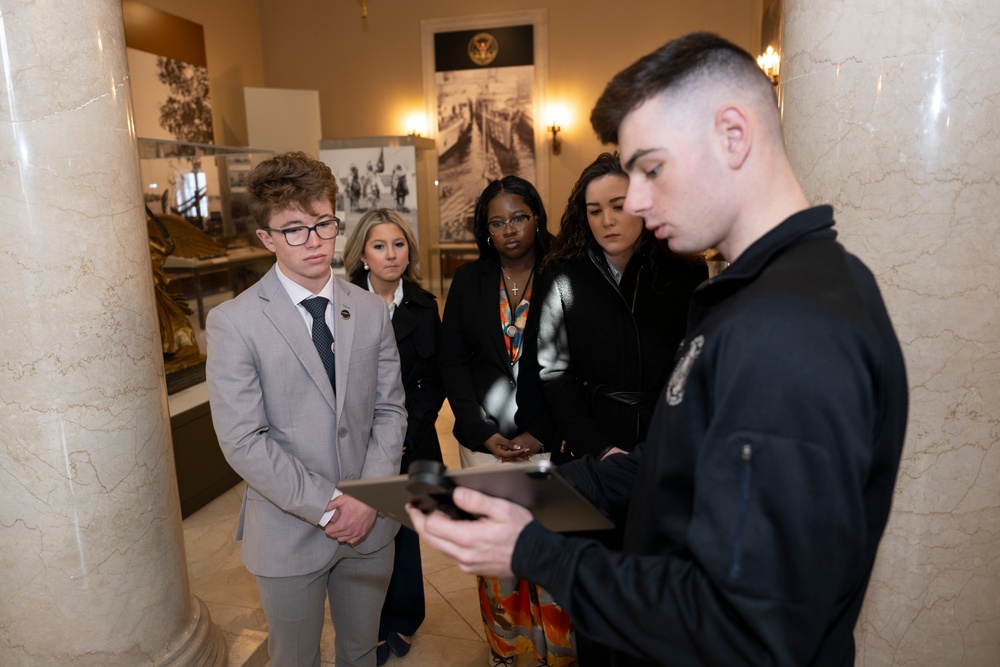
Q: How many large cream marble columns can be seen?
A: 2